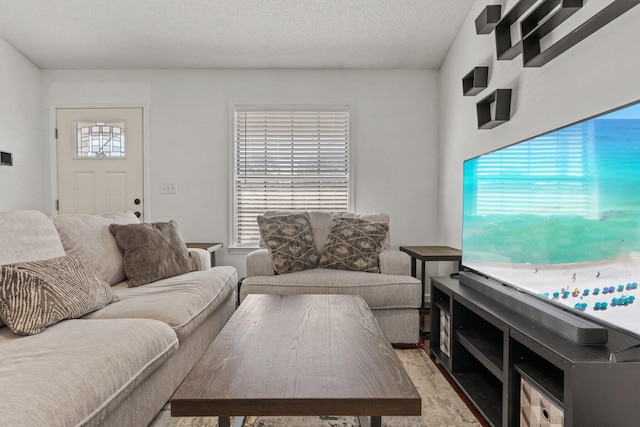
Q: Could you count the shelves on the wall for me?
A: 5